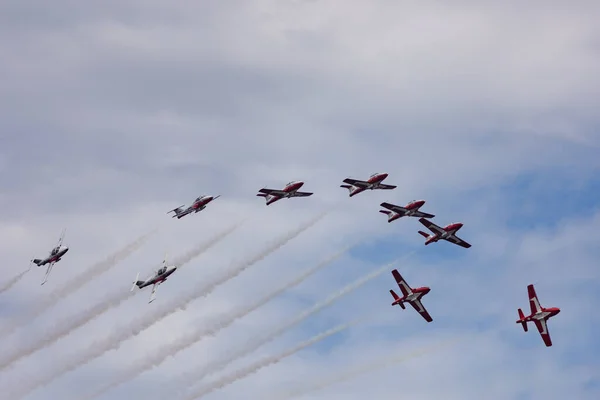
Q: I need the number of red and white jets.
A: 9